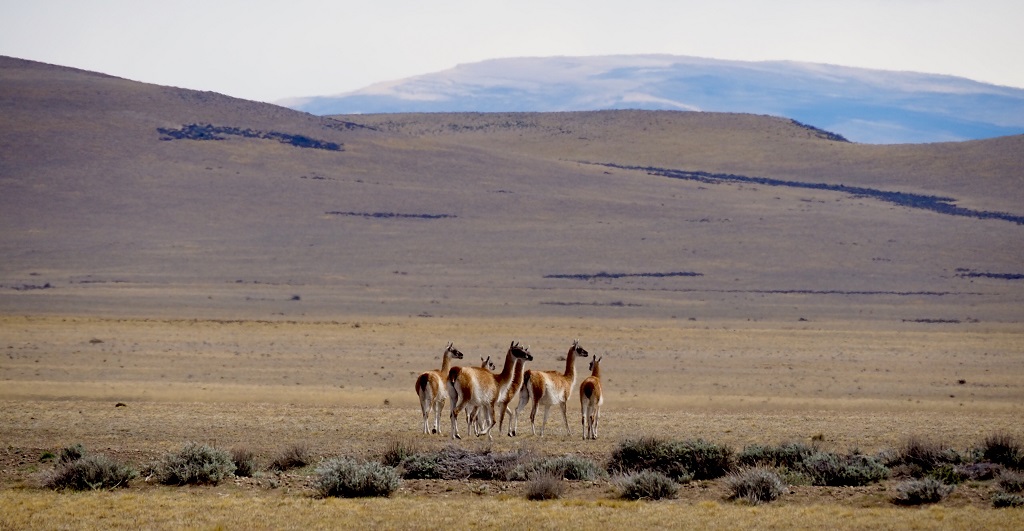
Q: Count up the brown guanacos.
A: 6